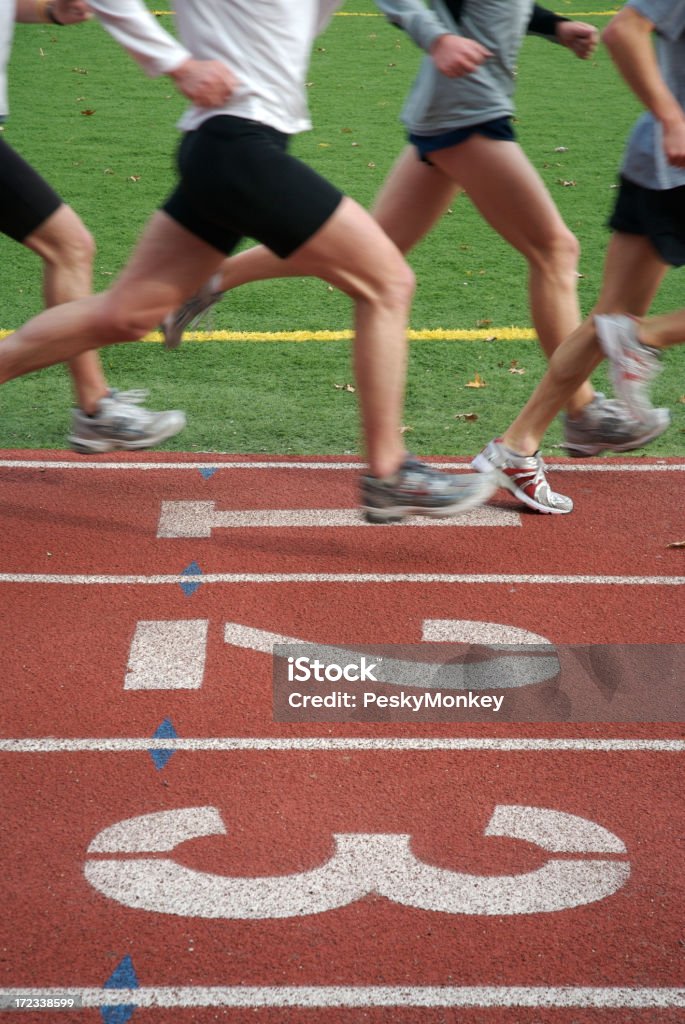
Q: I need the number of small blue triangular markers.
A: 7